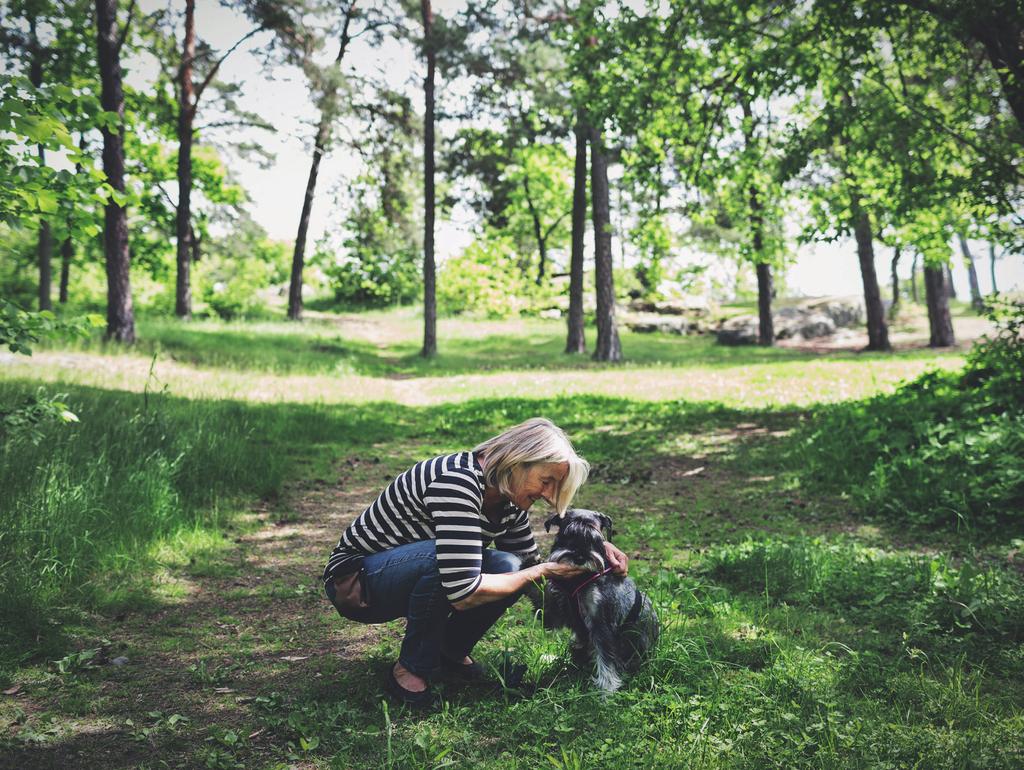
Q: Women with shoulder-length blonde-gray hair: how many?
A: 1